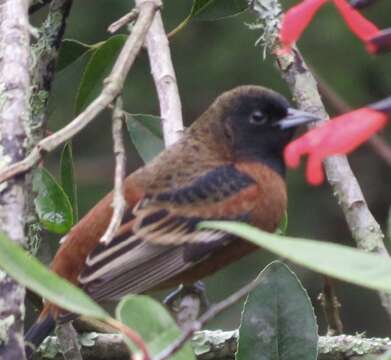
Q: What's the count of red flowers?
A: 3